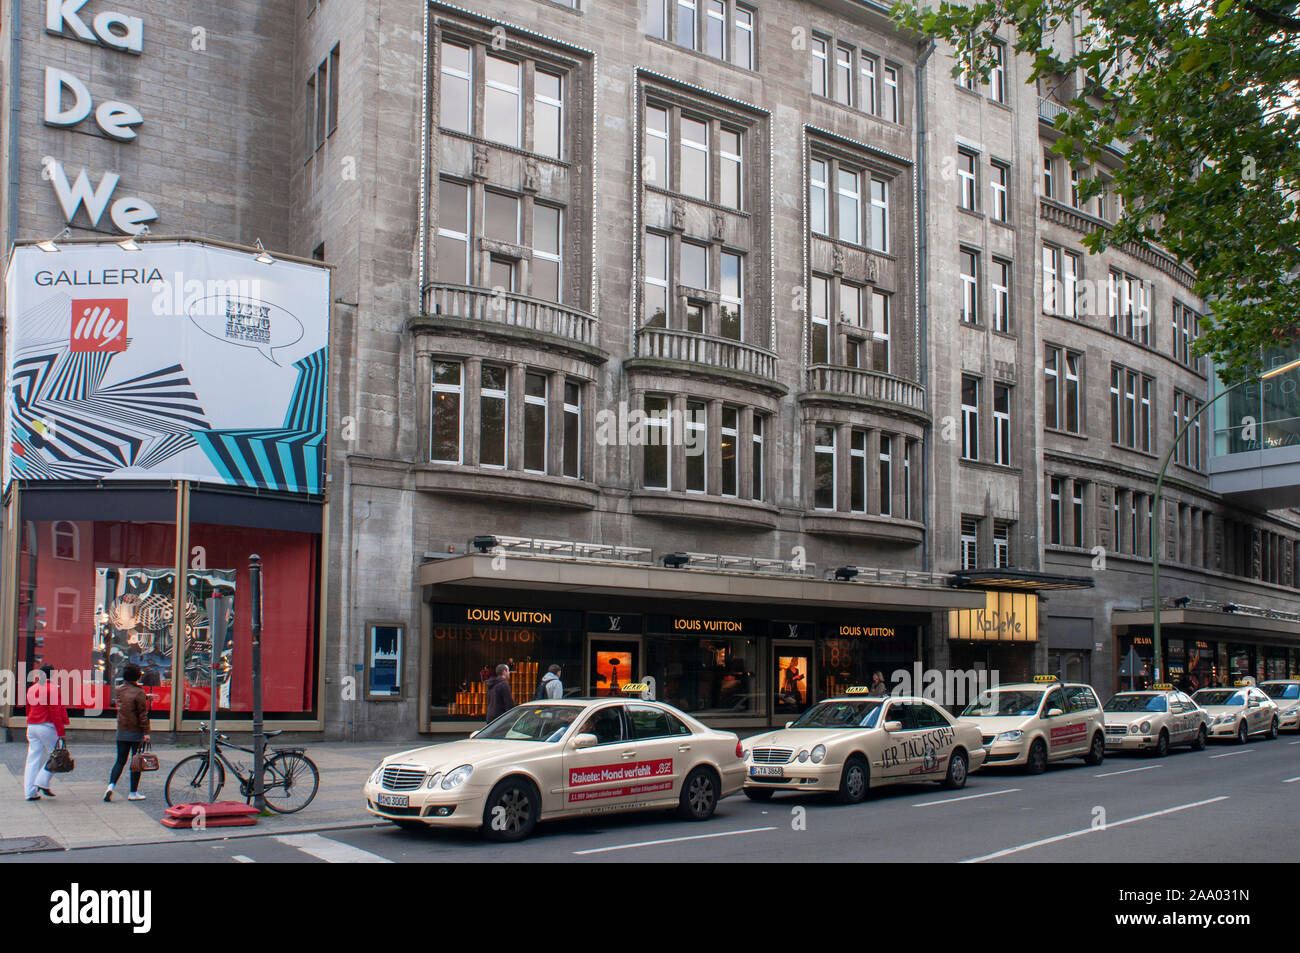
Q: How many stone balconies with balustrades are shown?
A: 3